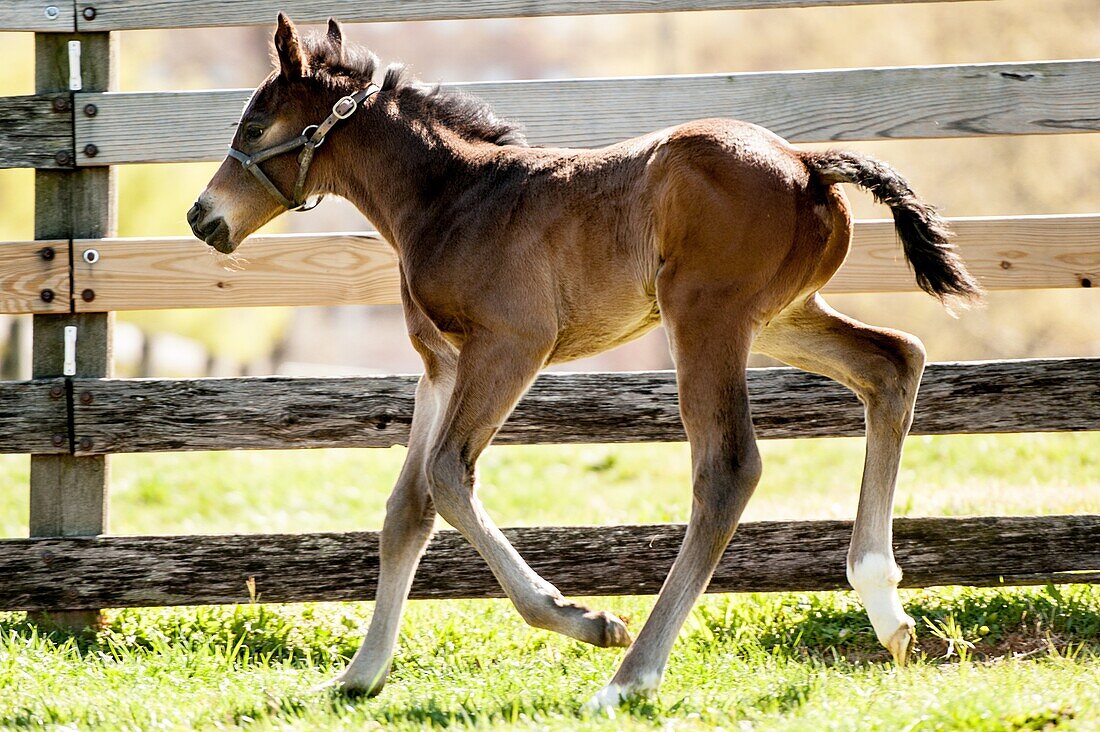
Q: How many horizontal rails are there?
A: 5